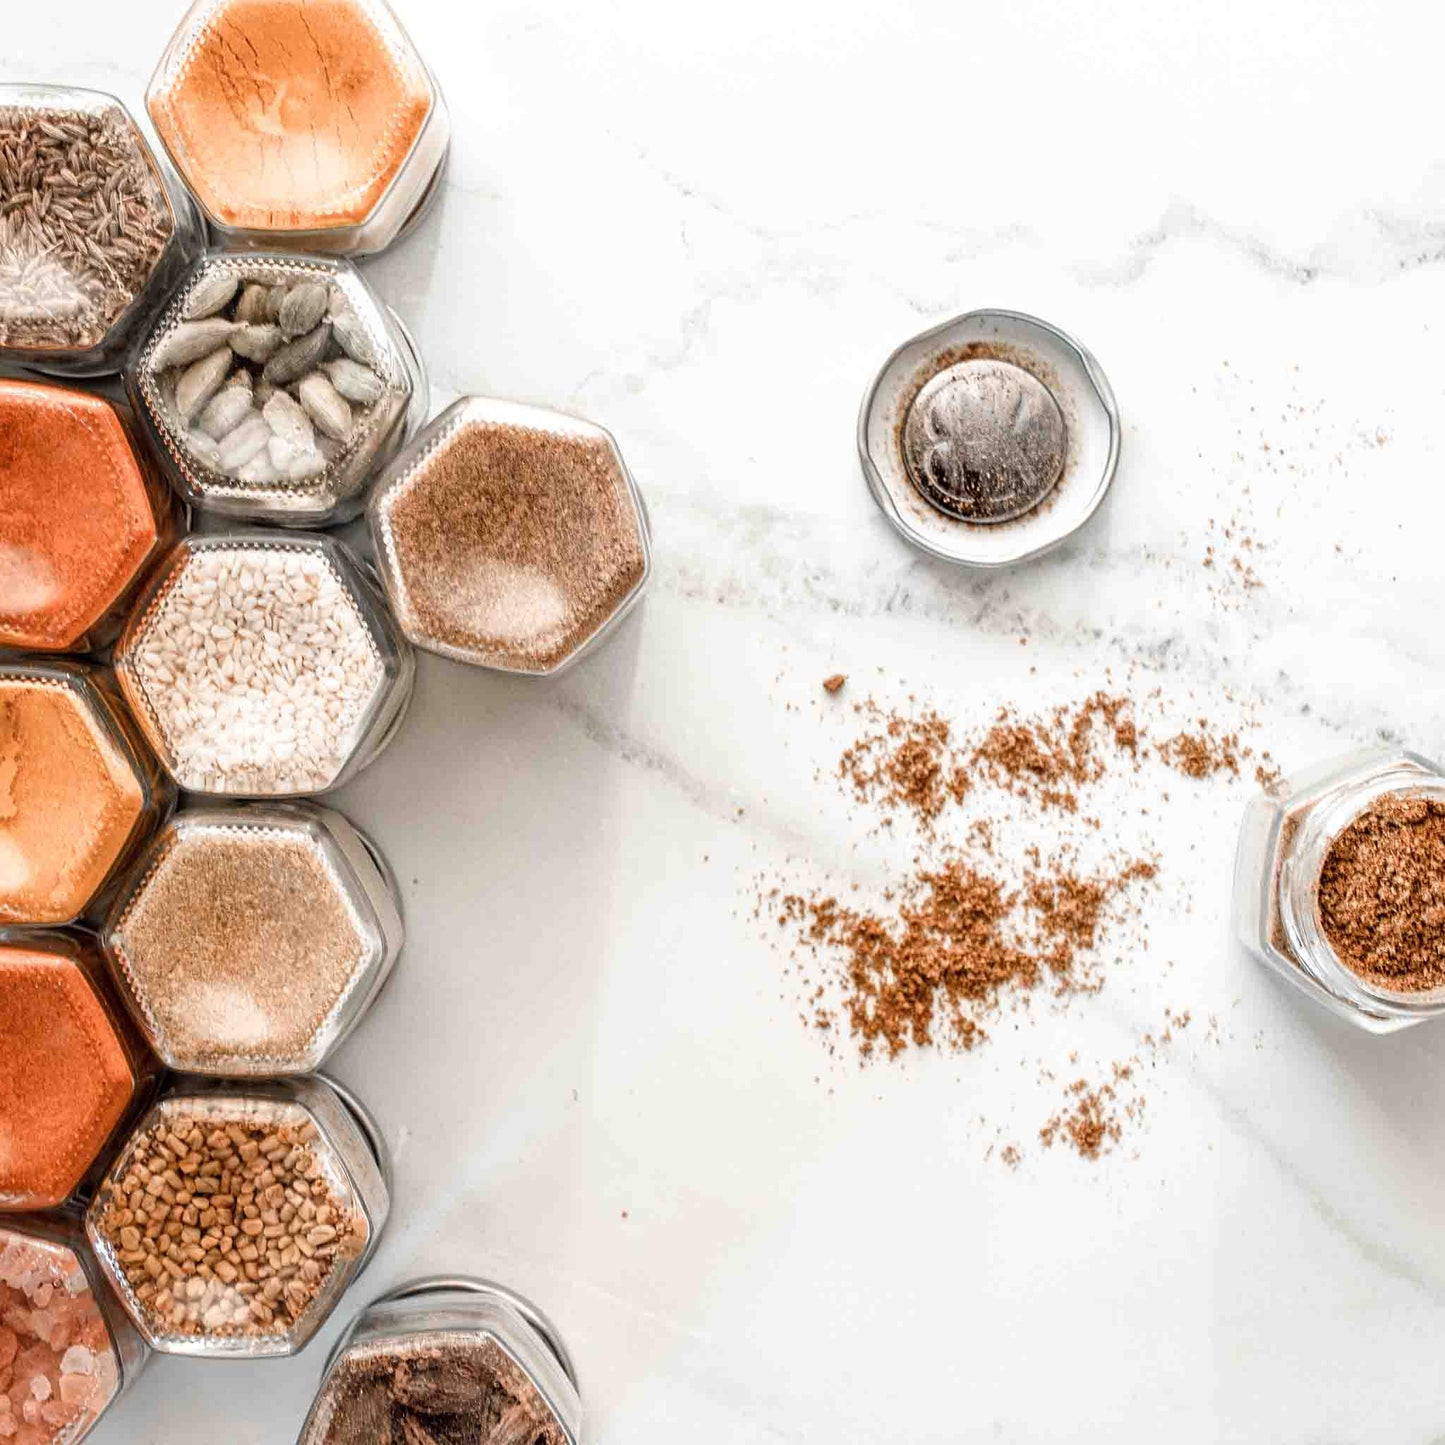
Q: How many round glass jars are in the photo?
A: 0